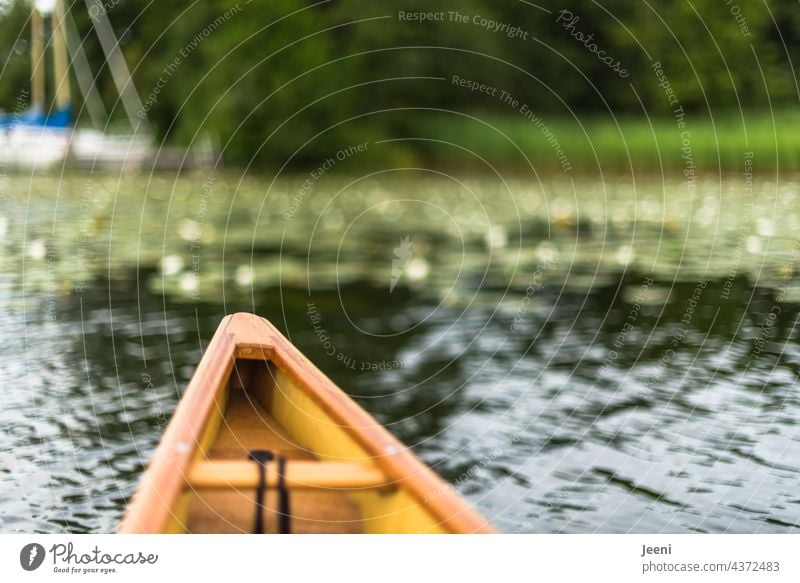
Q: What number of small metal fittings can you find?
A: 2